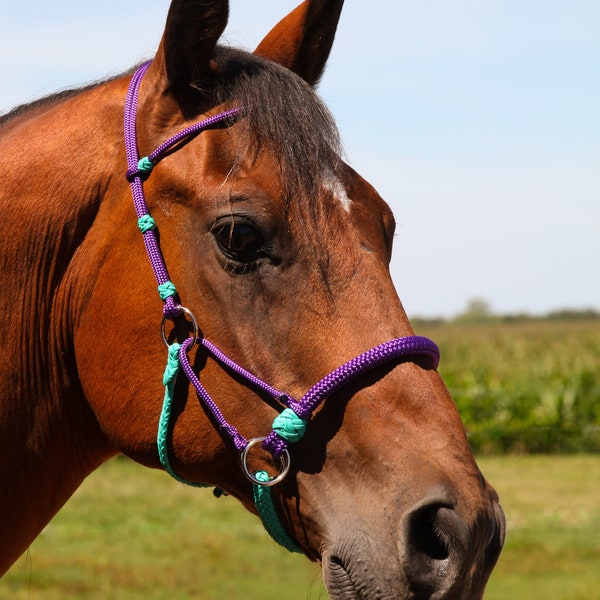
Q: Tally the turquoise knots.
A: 4